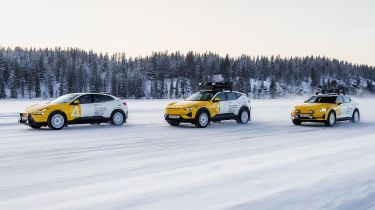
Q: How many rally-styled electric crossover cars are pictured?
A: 3